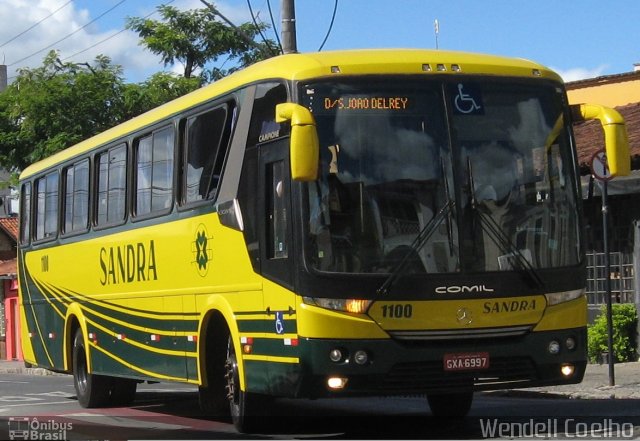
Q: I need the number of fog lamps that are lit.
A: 2